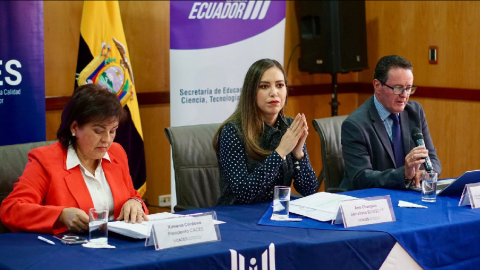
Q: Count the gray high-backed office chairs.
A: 3